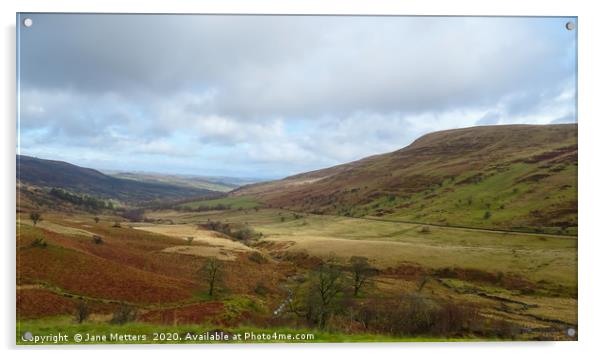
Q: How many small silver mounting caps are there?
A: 4